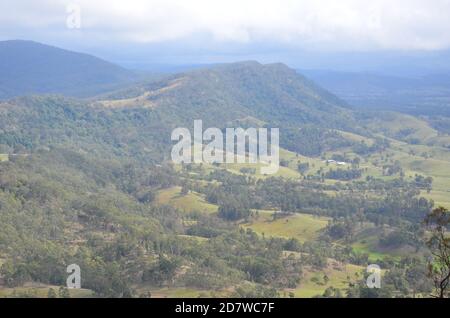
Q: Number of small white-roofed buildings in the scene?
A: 2